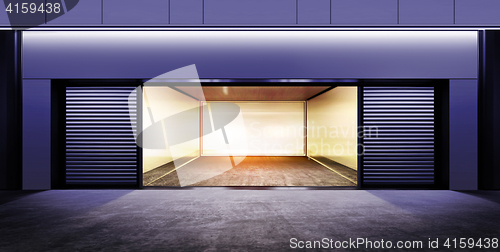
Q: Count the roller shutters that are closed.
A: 2